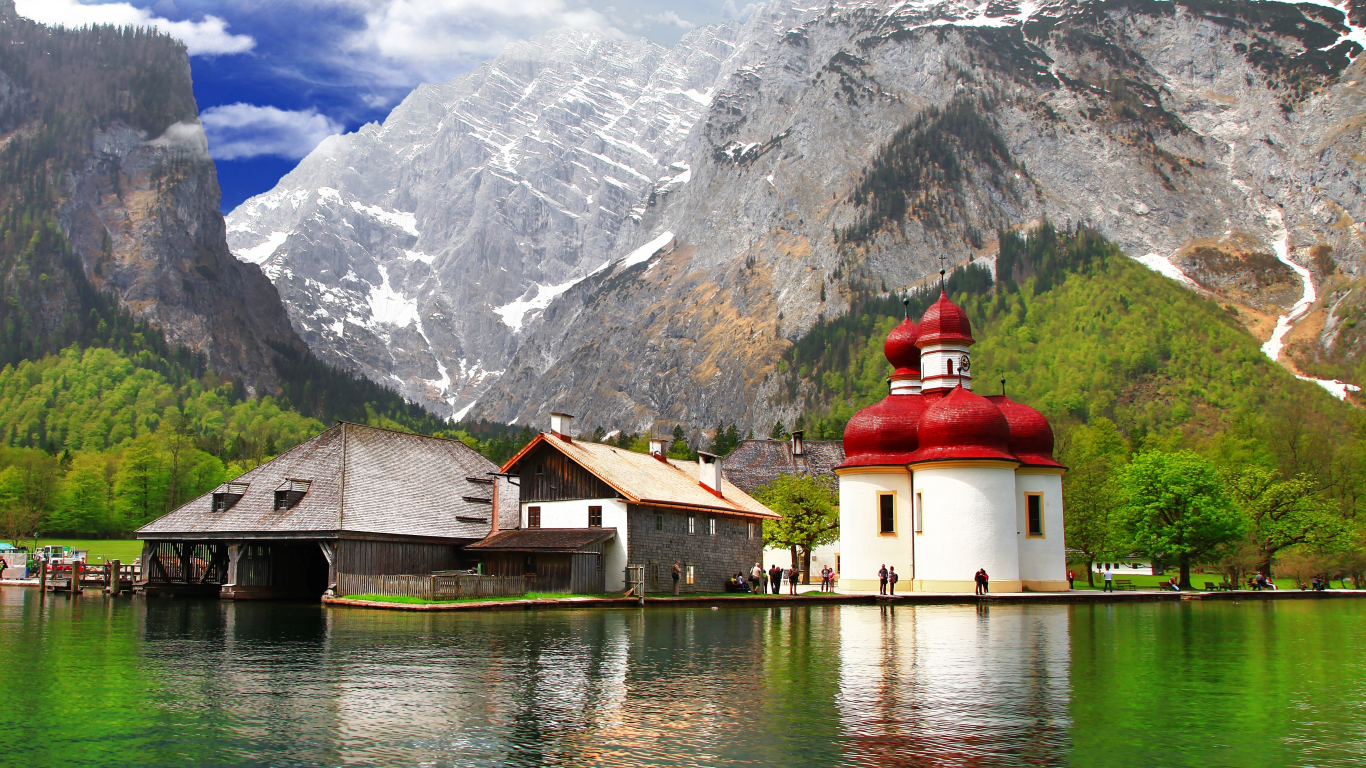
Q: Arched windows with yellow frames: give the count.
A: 0